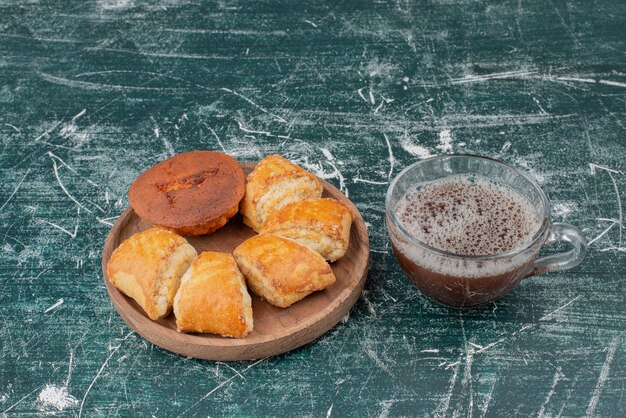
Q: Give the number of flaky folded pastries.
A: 5